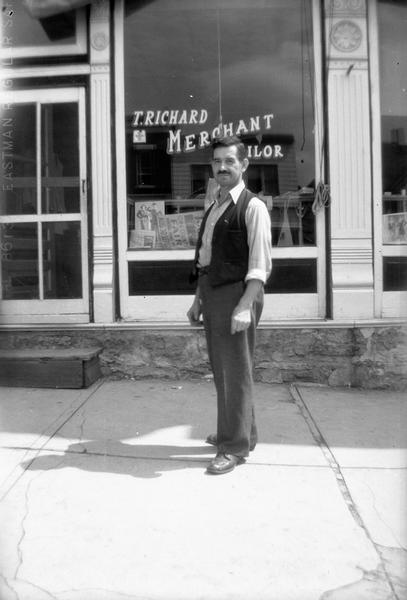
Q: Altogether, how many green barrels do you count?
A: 0